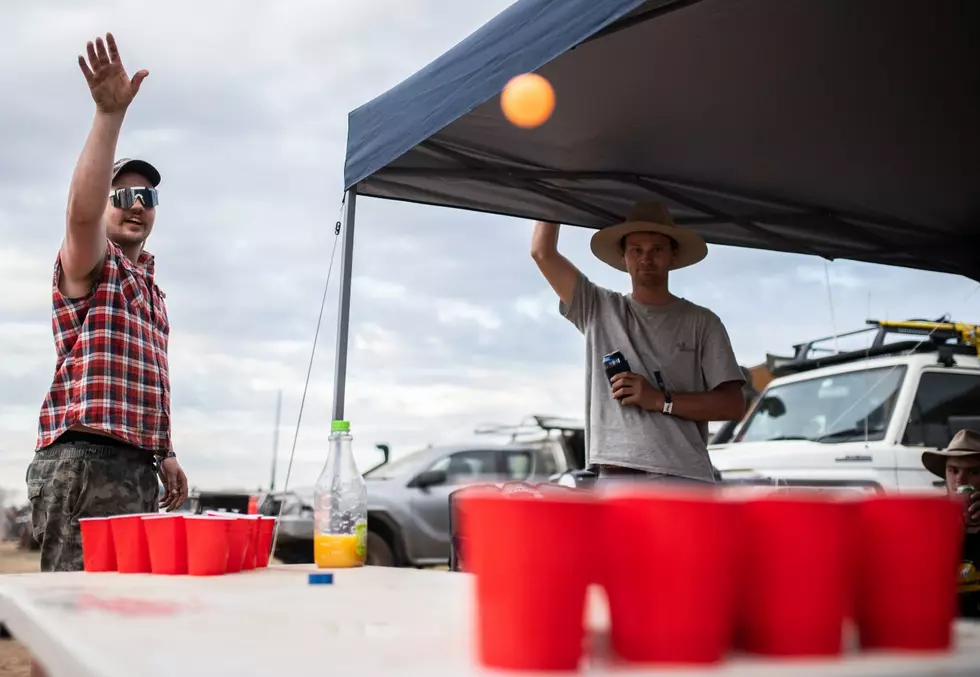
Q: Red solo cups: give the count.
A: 11